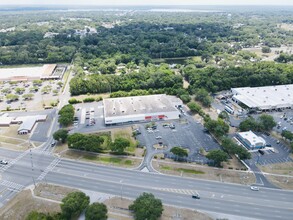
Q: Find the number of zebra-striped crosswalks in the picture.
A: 4